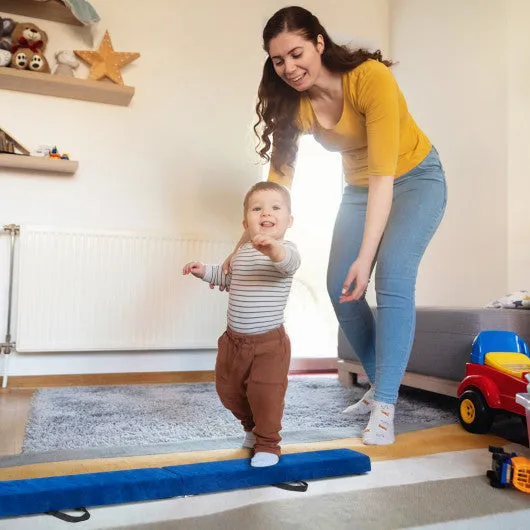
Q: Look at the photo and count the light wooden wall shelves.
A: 3